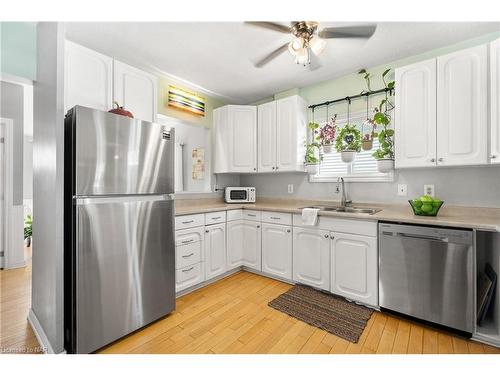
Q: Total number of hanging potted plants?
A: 5